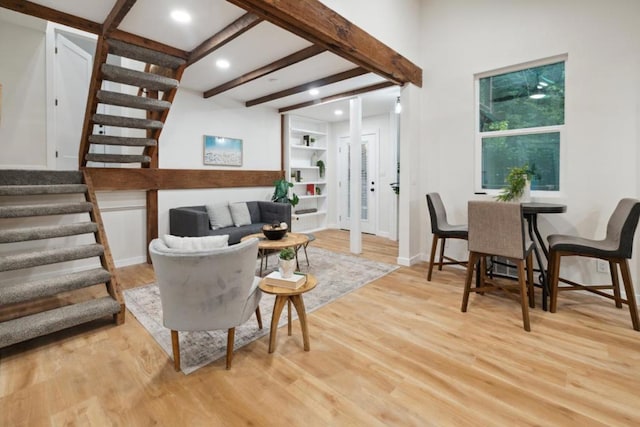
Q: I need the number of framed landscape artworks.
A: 1